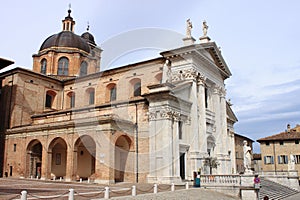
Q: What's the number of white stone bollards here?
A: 7